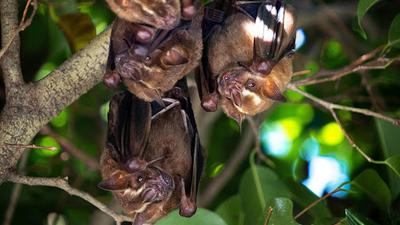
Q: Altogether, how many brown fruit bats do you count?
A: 4